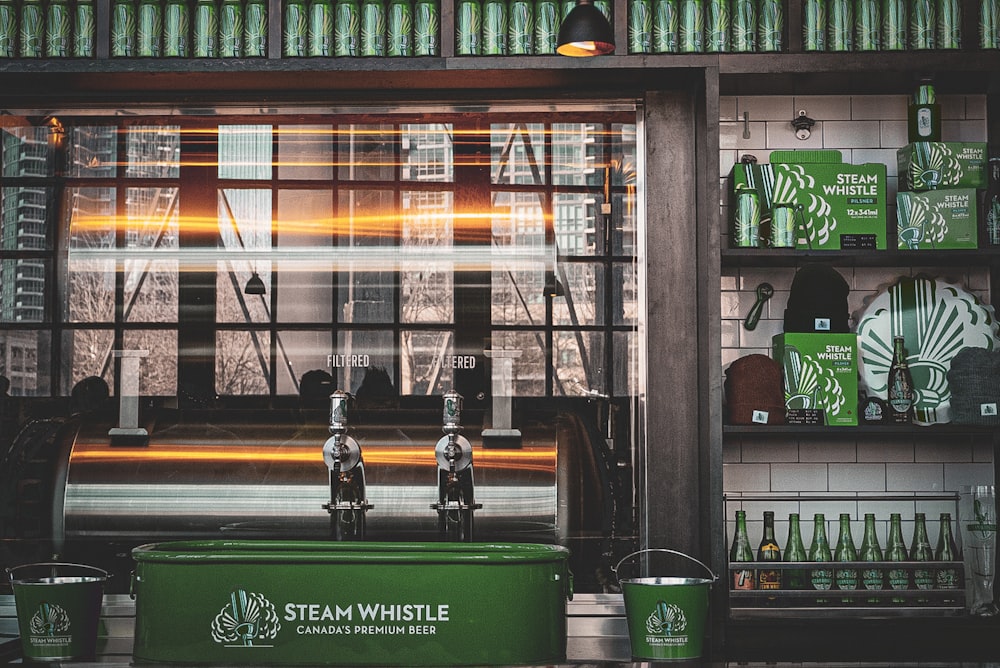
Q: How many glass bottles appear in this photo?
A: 10